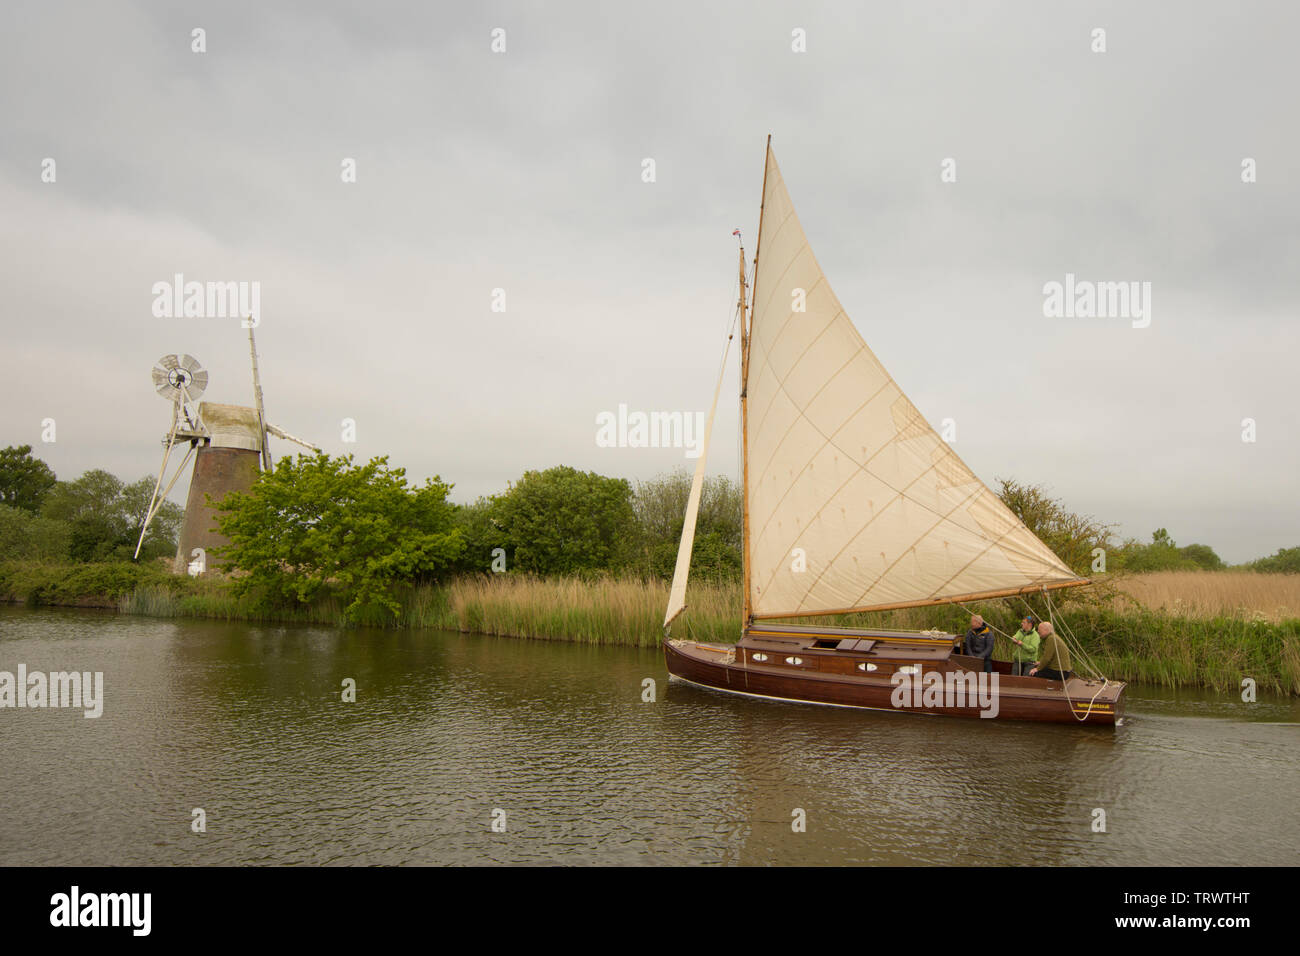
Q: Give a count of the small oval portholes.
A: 4